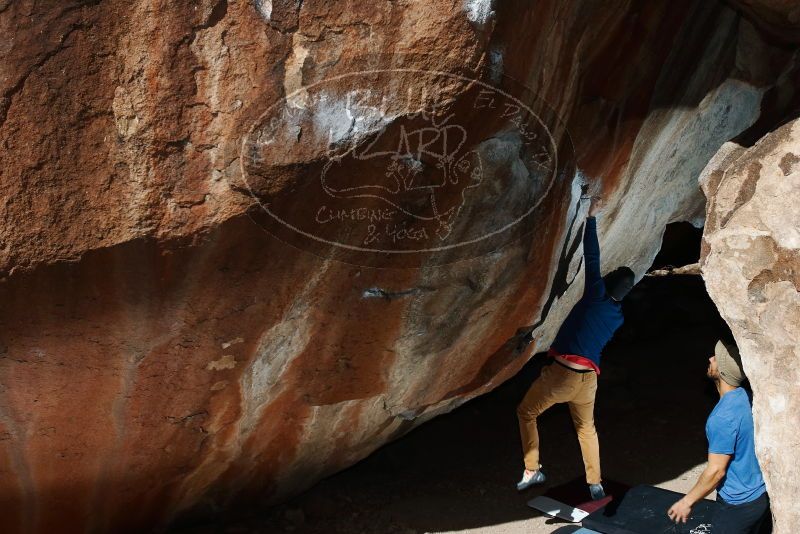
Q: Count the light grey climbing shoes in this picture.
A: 2